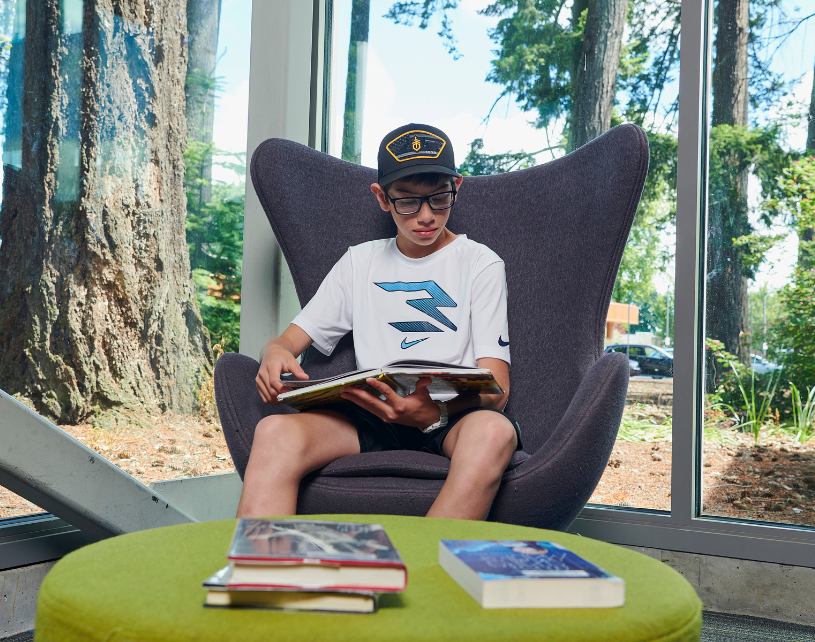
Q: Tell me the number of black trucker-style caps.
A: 1